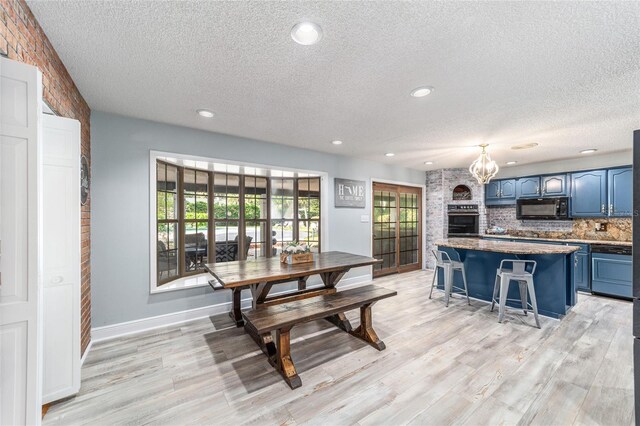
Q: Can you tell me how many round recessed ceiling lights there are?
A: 8